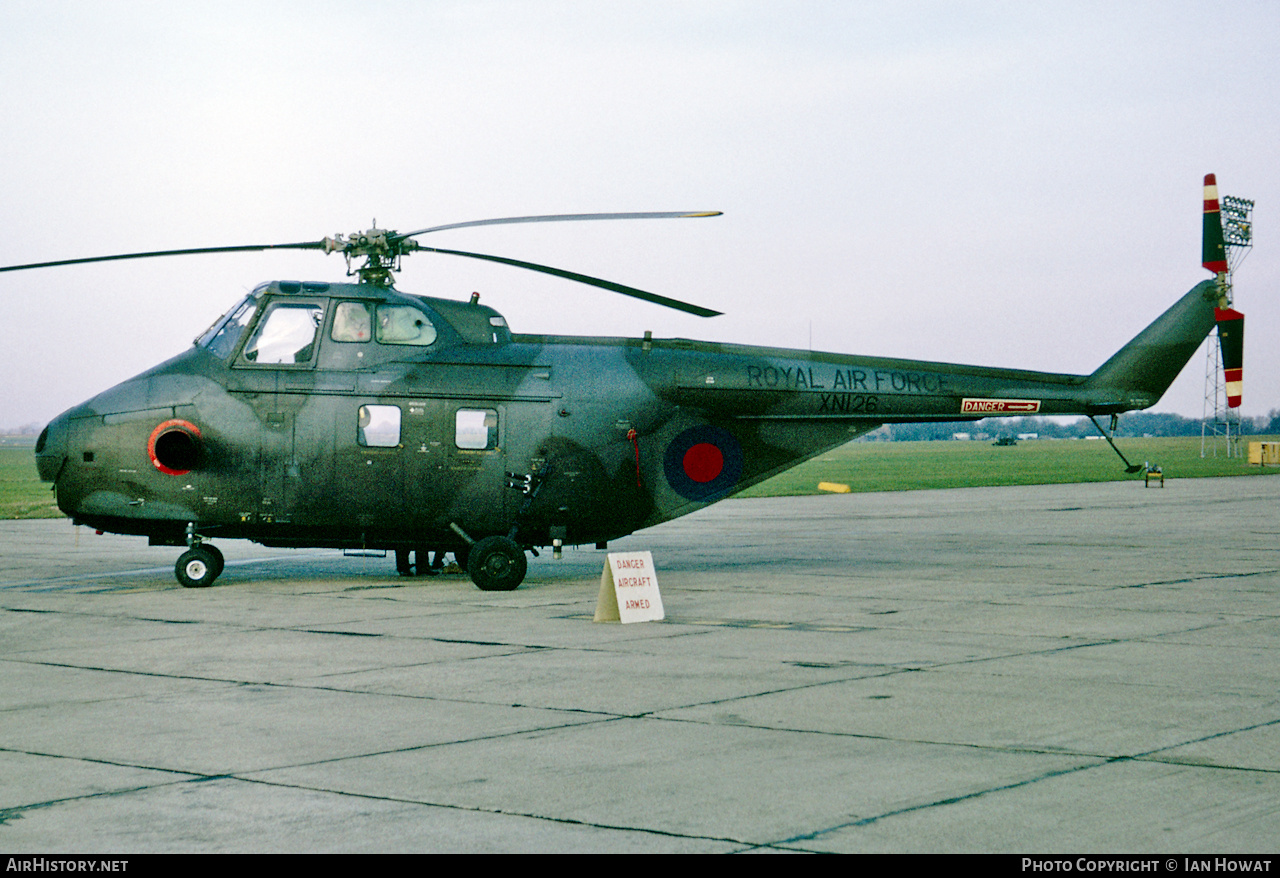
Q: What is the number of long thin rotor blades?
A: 3